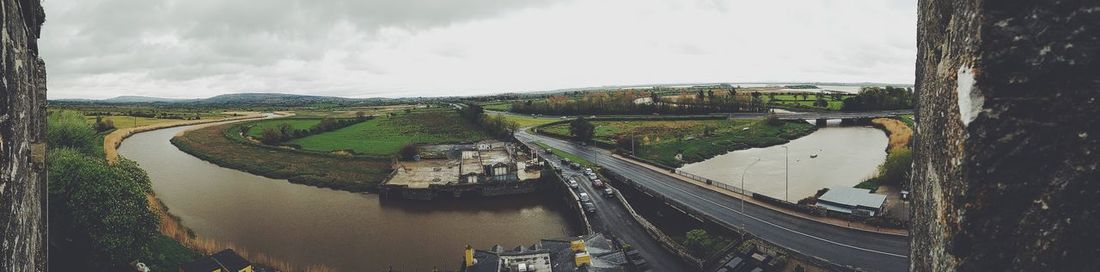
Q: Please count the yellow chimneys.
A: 3